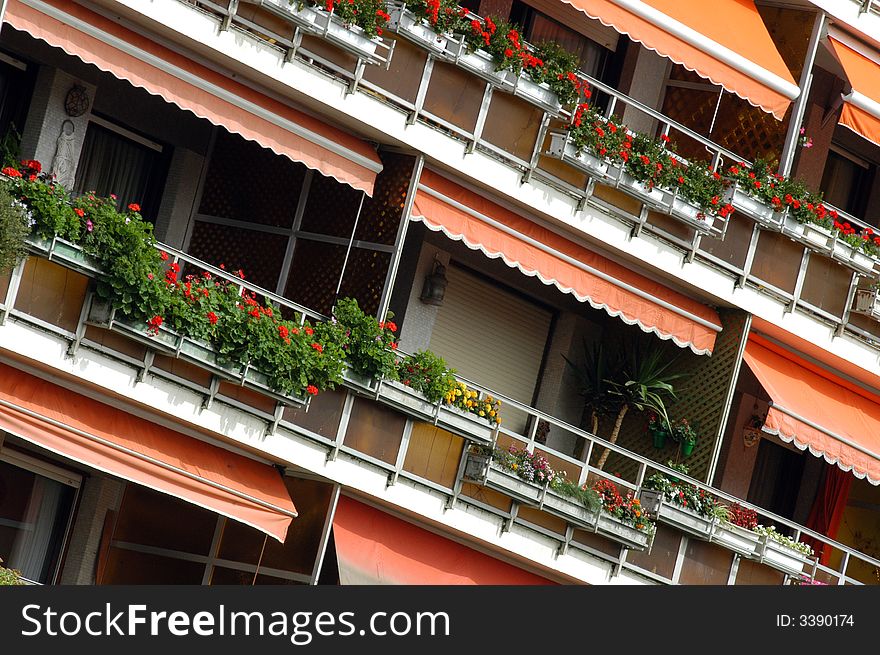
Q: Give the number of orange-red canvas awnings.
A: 7